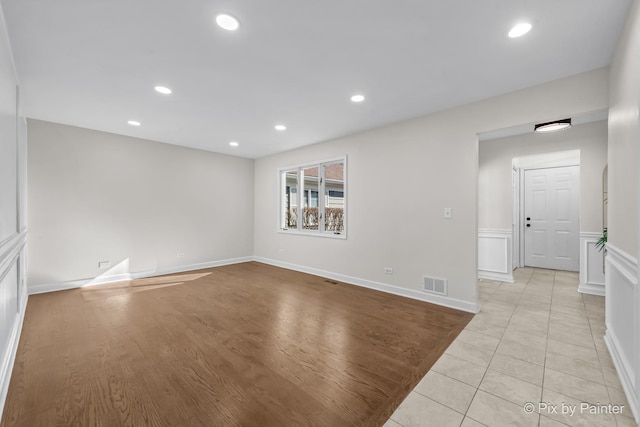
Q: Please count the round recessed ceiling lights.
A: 7